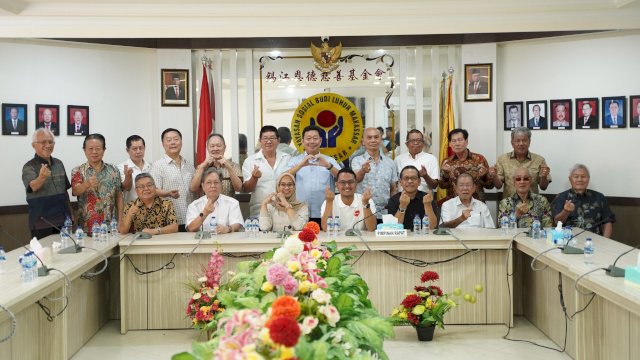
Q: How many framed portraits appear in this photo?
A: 11